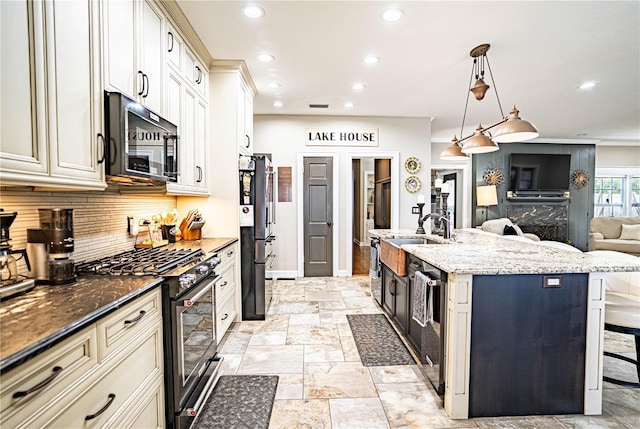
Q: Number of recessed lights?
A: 9